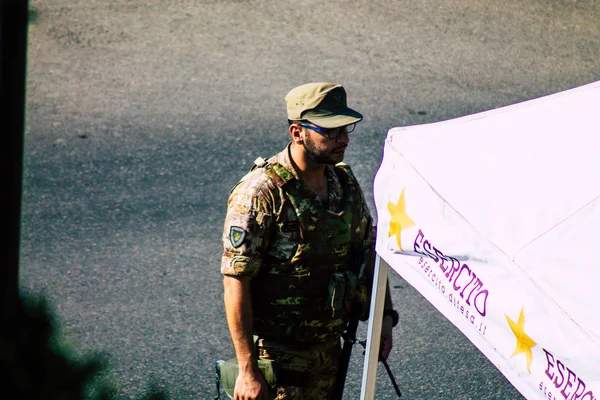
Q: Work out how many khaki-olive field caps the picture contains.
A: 1